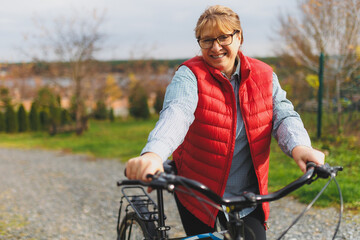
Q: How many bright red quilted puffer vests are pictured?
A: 1